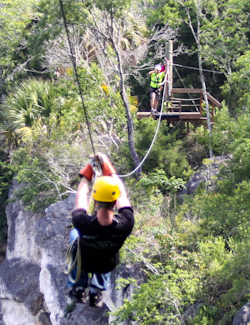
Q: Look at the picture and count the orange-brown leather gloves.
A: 2